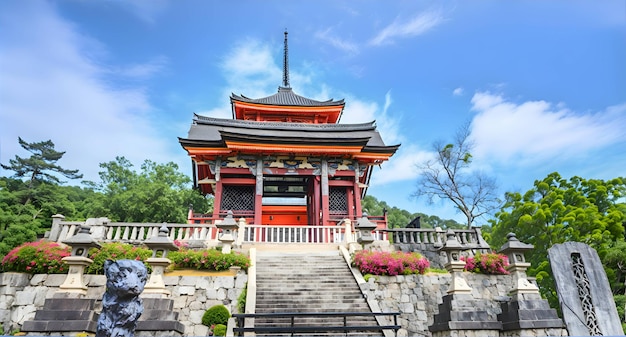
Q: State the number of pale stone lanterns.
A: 6